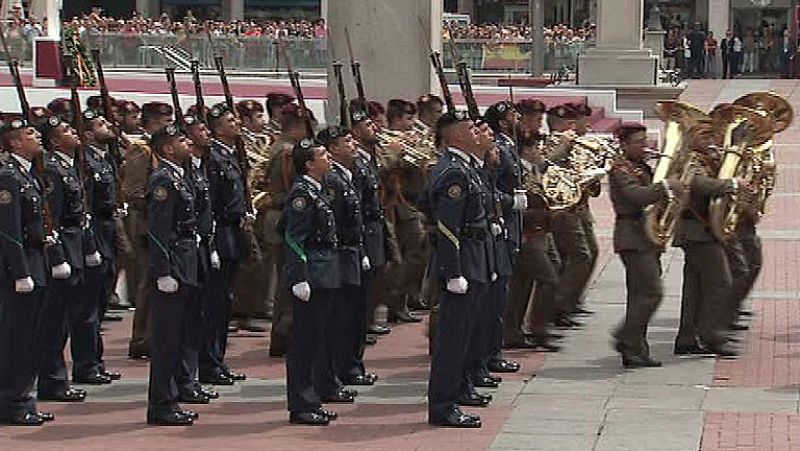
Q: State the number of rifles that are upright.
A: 11